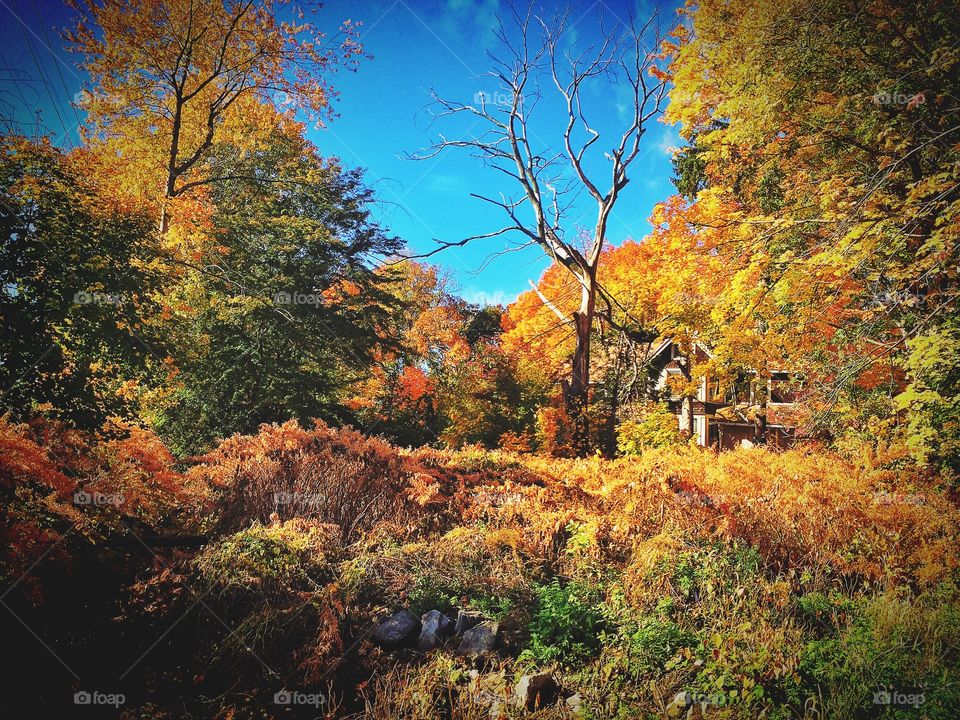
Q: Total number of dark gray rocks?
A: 4